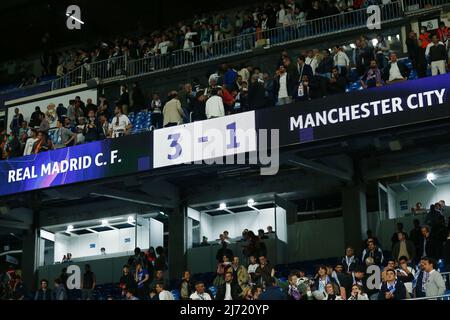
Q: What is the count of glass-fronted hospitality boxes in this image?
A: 3